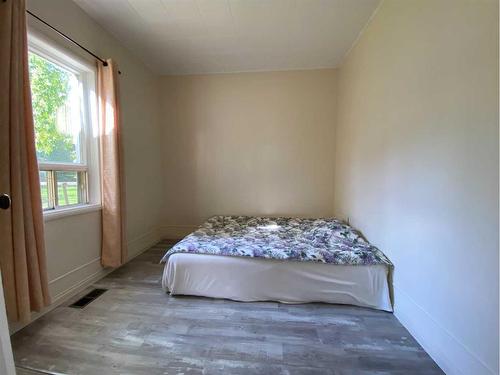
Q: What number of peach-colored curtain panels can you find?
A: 2